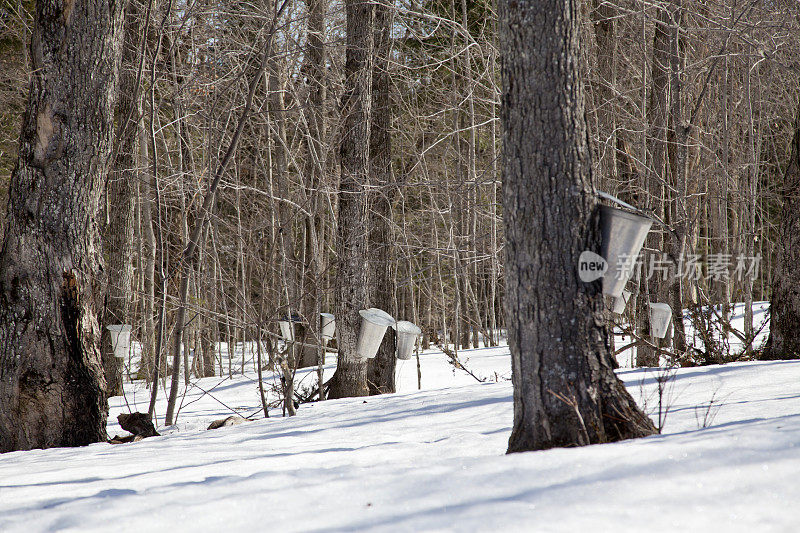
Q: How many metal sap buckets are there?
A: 8